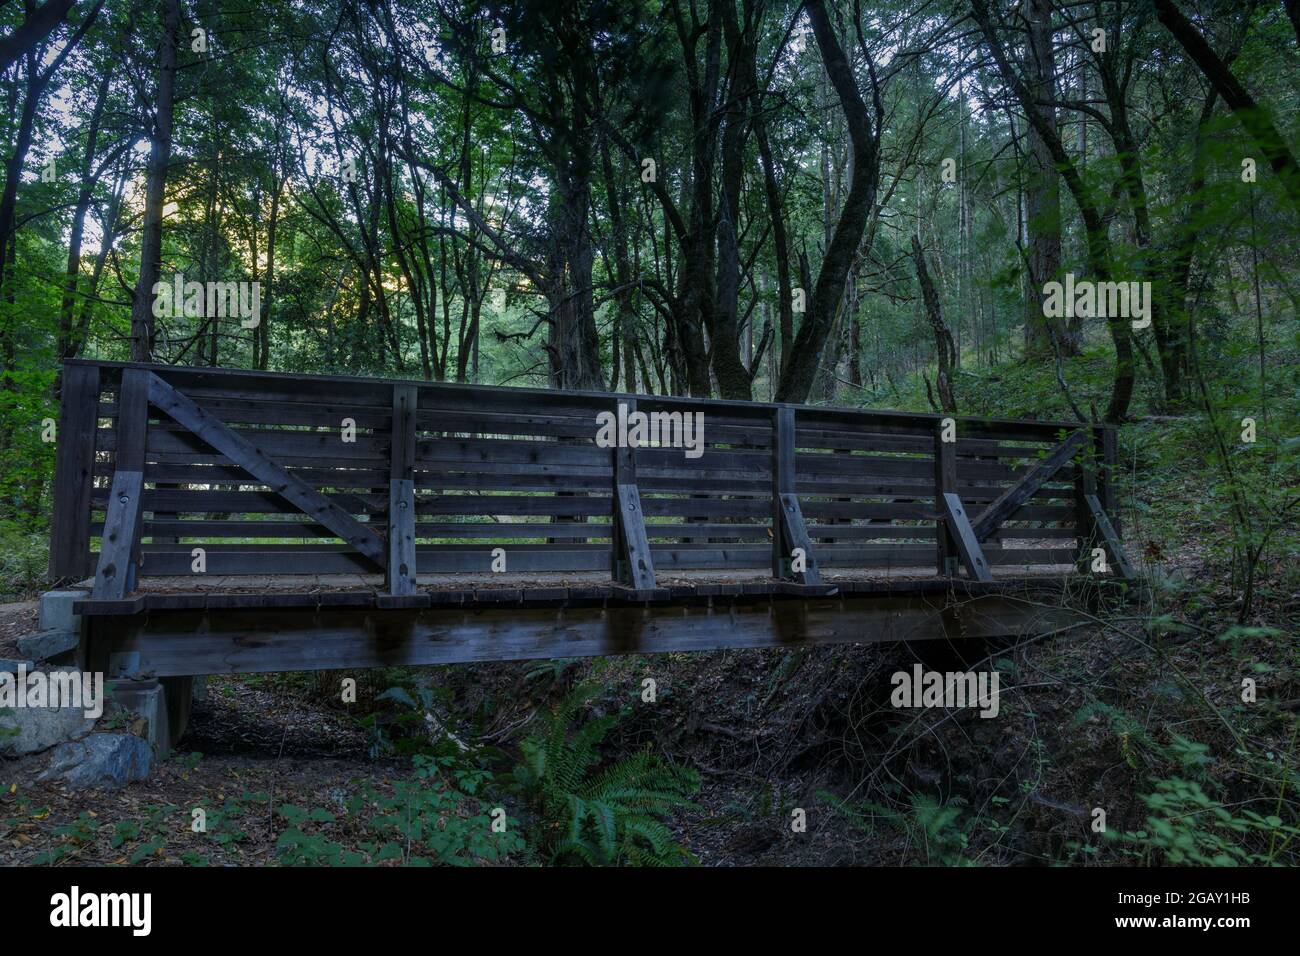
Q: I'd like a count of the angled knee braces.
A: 6